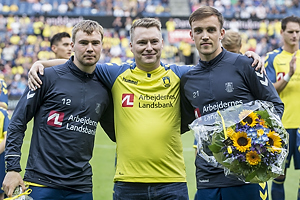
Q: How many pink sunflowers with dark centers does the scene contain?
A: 0